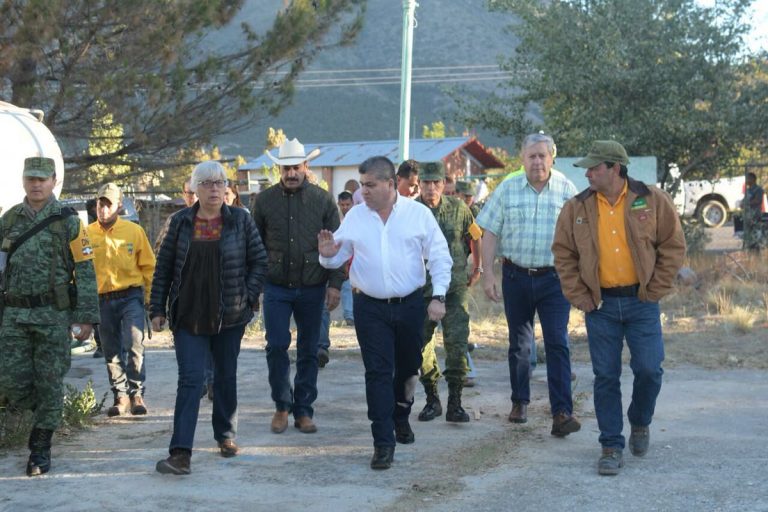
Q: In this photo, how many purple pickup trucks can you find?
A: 0